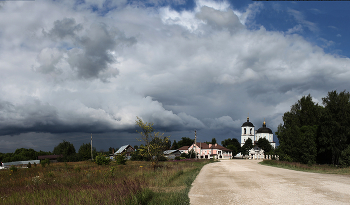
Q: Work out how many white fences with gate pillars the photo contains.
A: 1